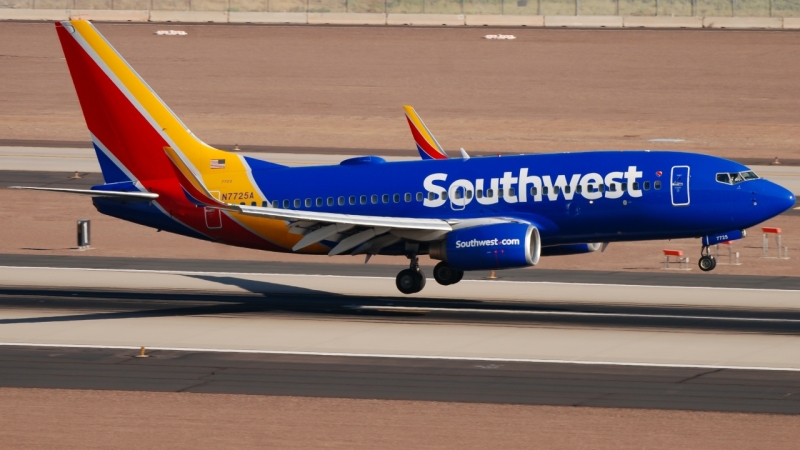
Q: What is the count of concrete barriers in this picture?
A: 11